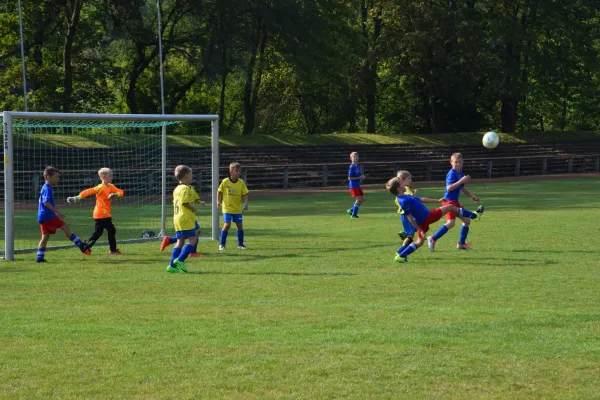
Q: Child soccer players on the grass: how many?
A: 9